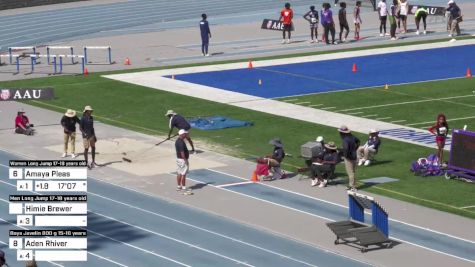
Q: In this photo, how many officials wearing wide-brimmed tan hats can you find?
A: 5